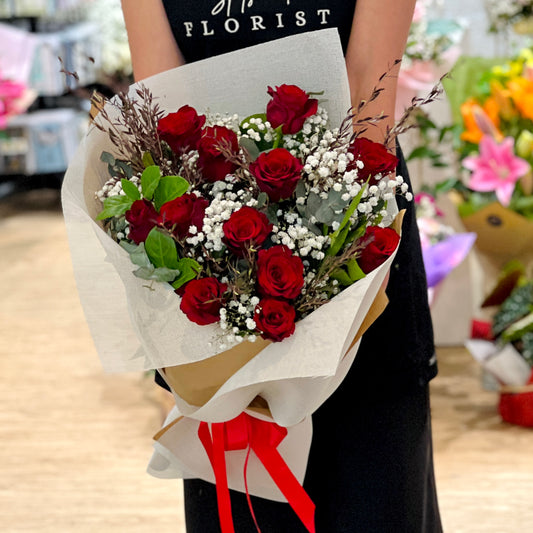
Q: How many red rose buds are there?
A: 12